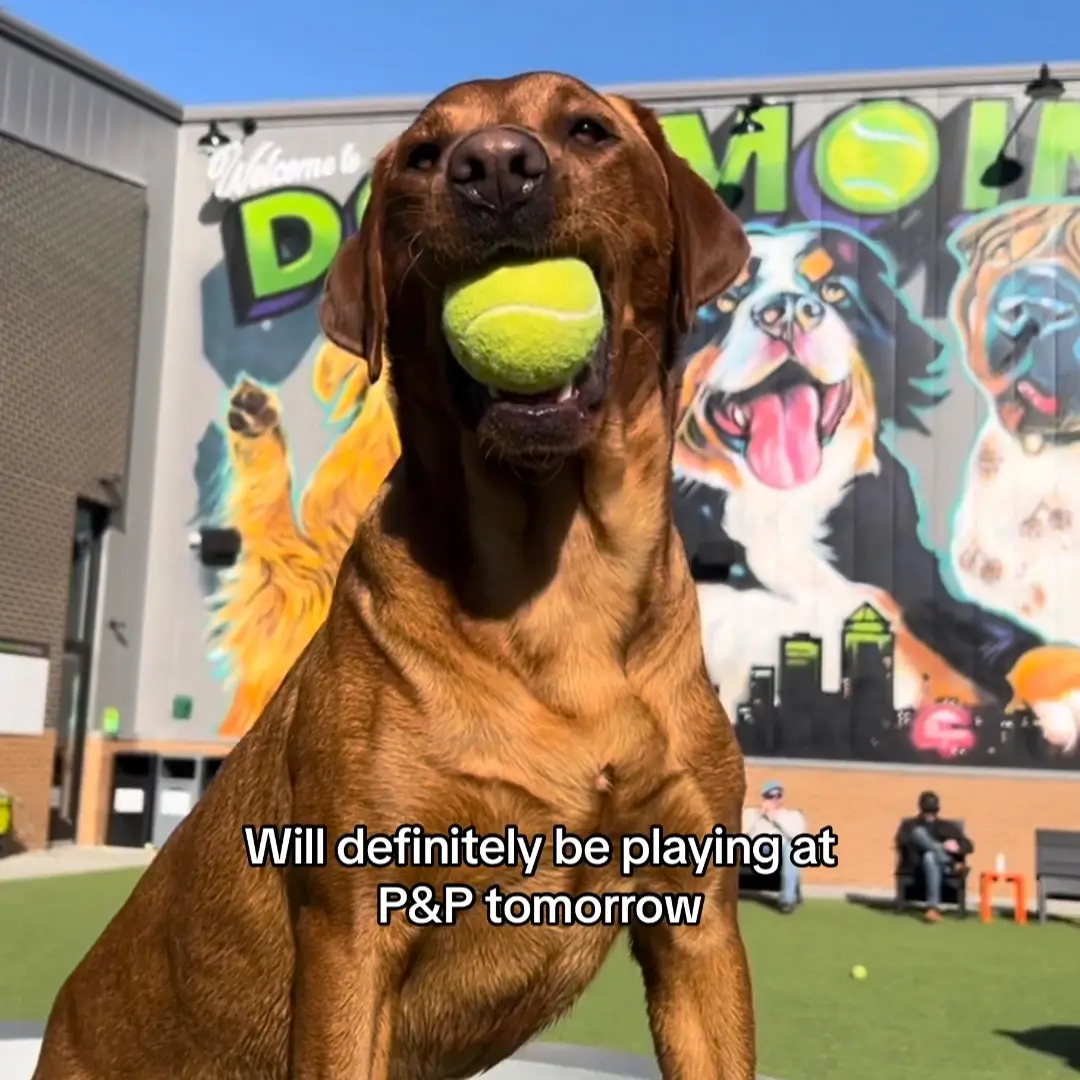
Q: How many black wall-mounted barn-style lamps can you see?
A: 3